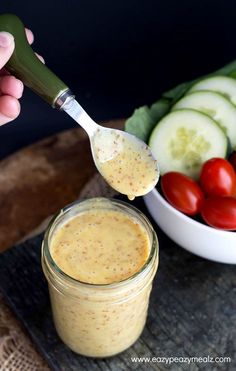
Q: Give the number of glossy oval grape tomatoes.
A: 3